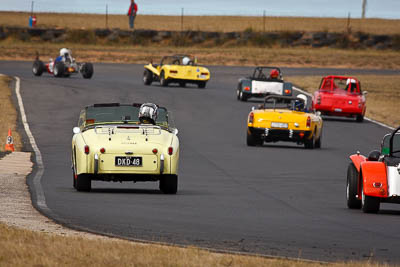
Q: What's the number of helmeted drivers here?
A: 6